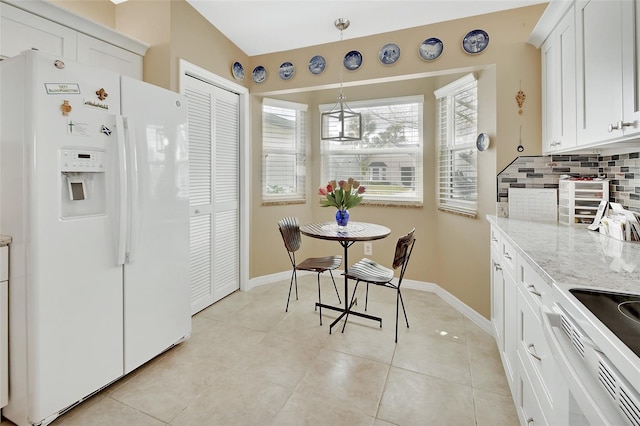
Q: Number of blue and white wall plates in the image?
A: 9